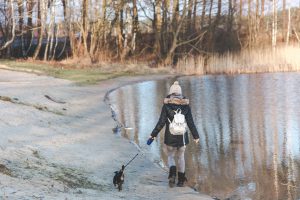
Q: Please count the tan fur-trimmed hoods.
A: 1